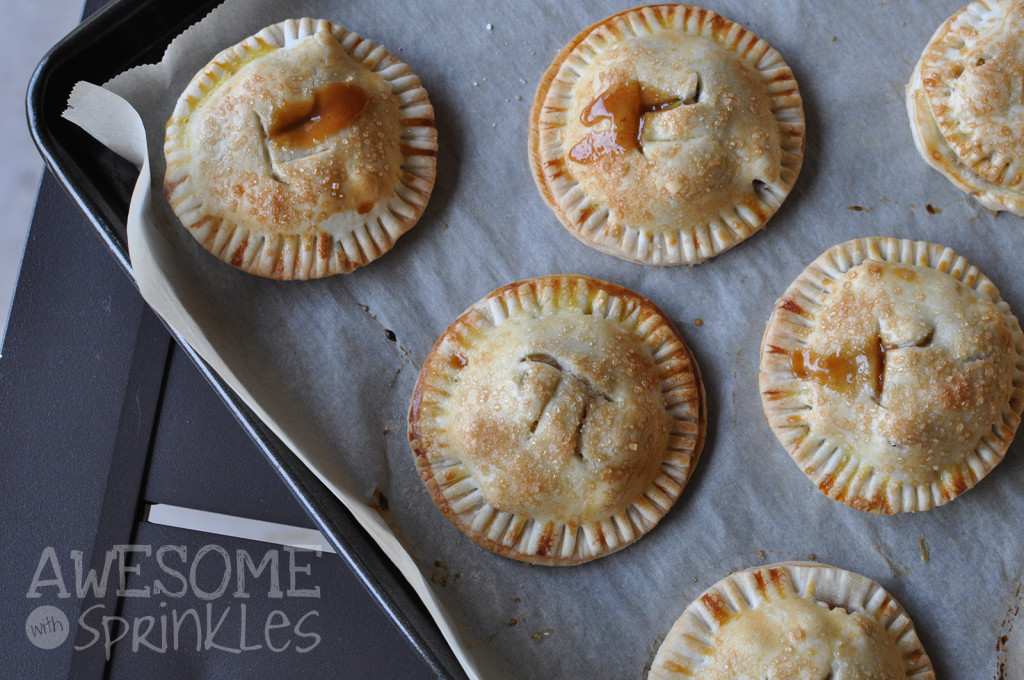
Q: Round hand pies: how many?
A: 6